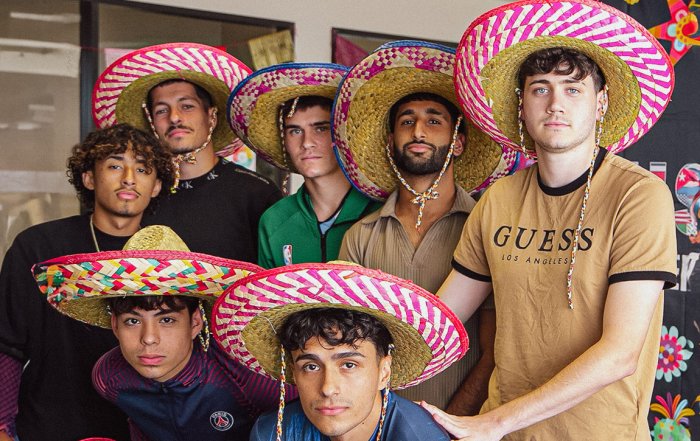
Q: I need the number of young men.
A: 7